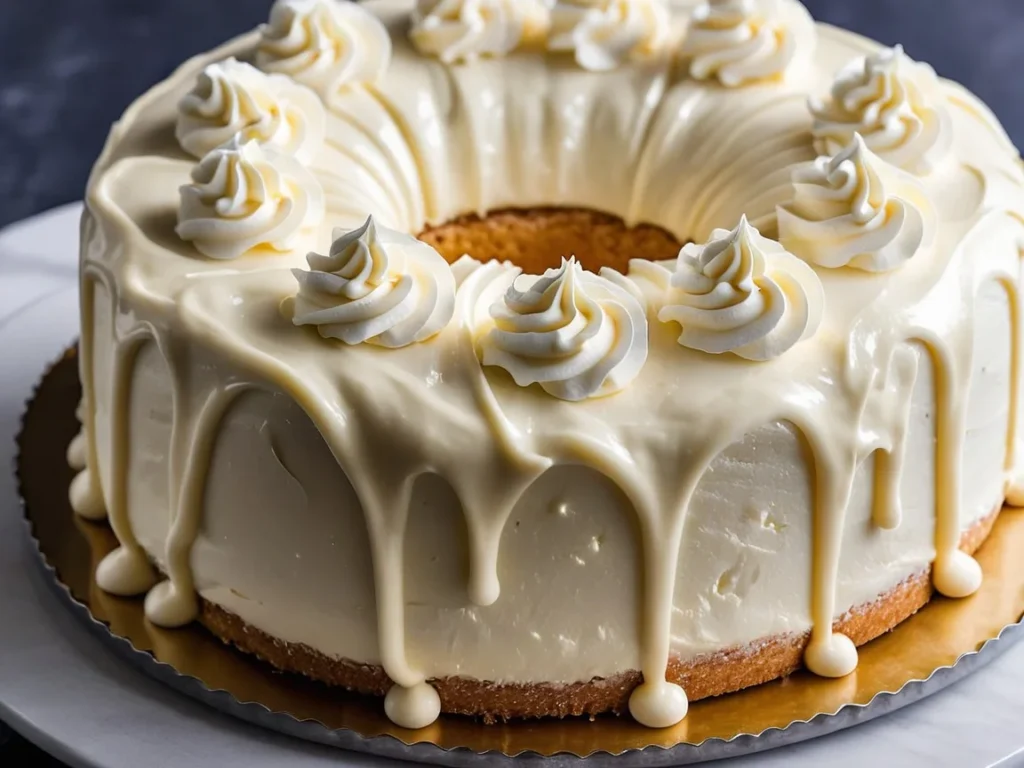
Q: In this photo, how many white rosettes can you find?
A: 11